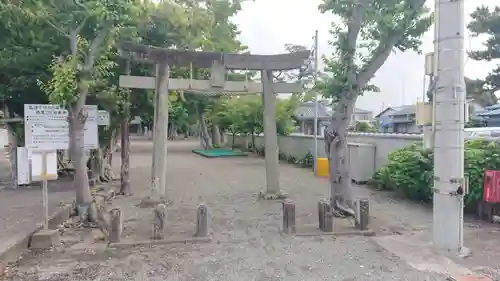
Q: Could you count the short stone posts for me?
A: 6